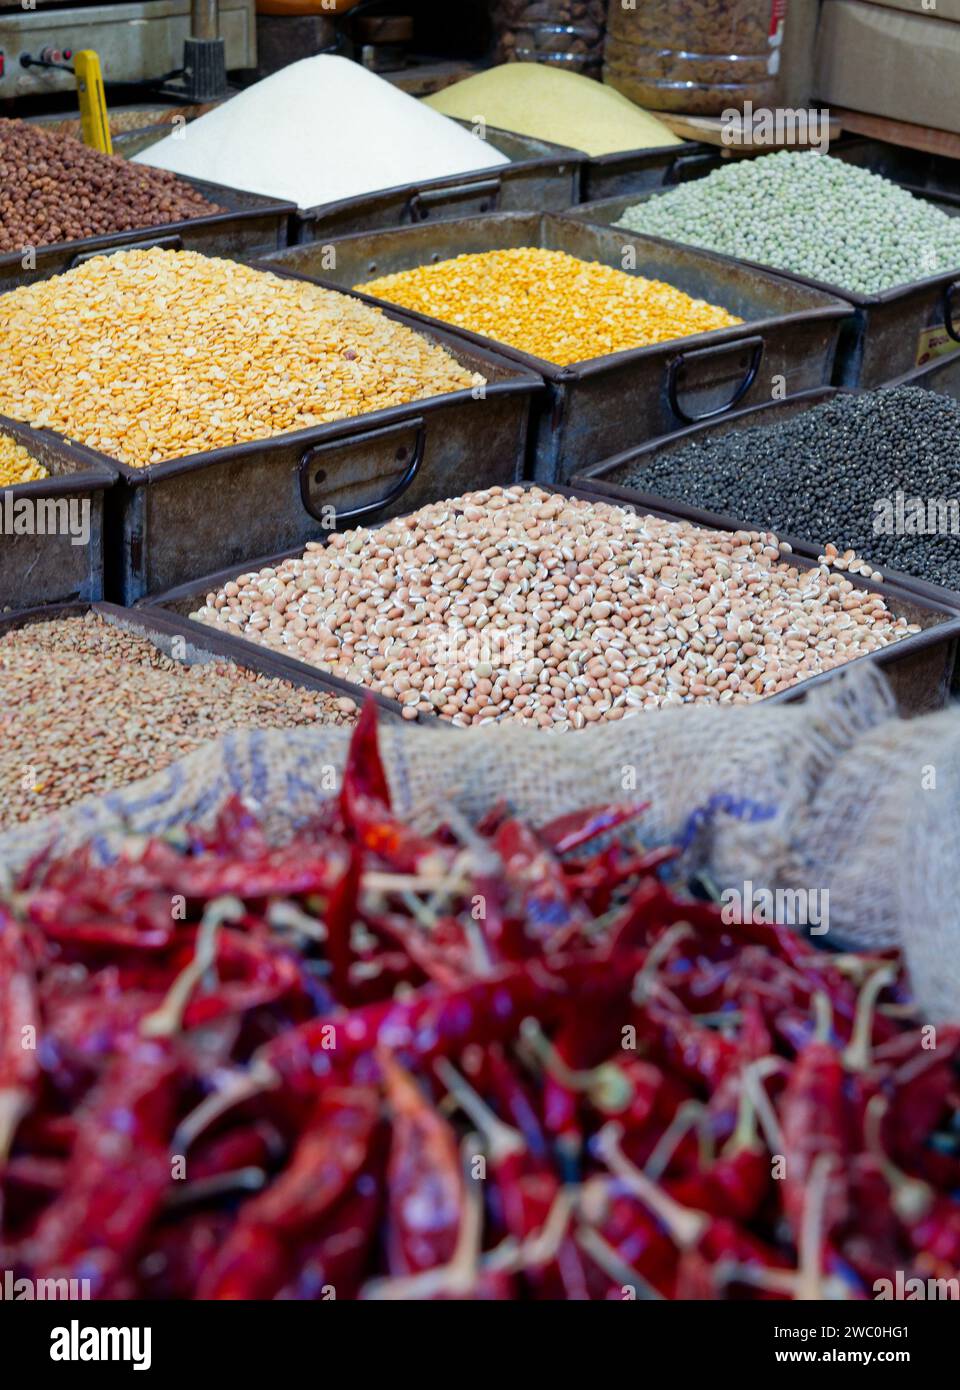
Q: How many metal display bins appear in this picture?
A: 10